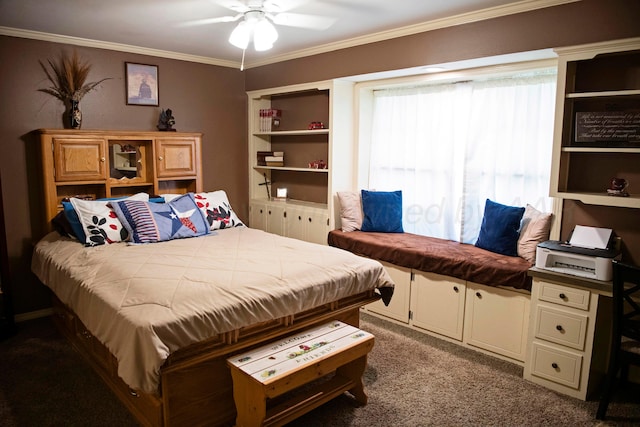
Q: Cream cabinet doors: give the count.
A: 7